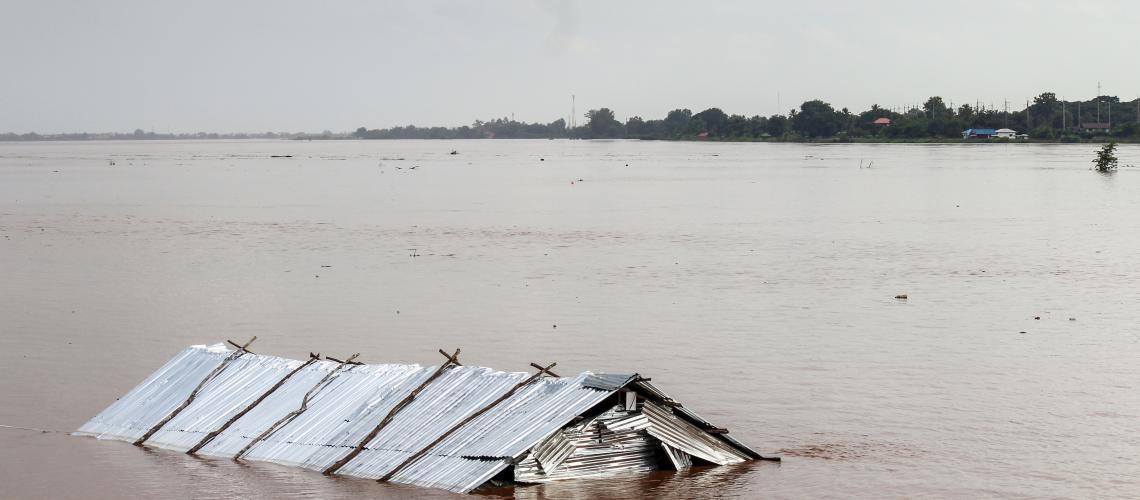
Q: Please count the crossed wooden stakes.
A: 5